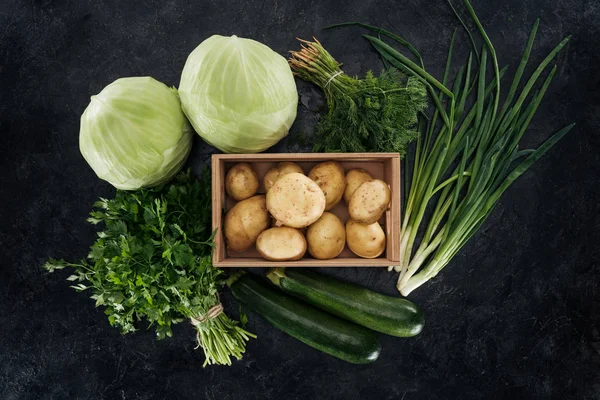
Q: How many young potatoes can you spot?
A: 10